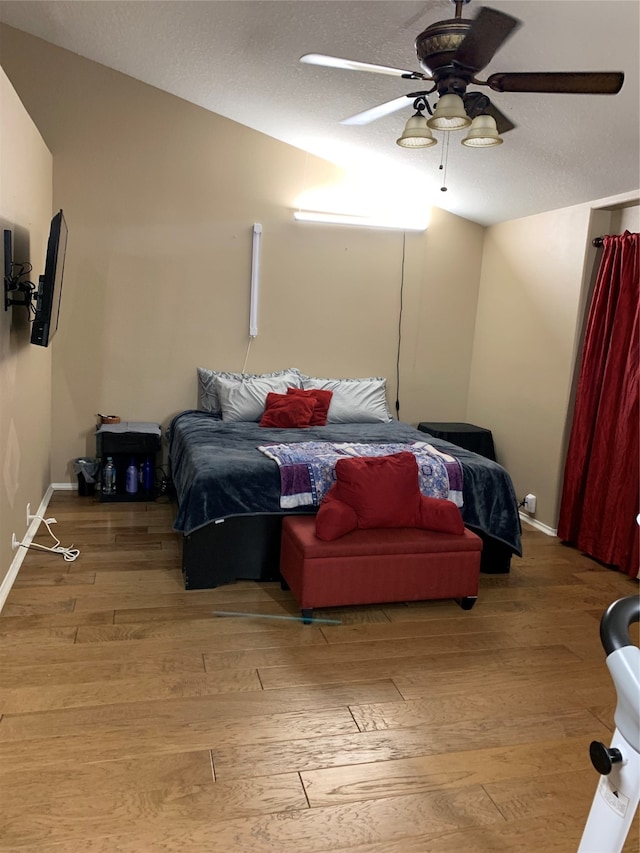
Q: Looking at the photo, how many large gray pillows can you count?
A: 2